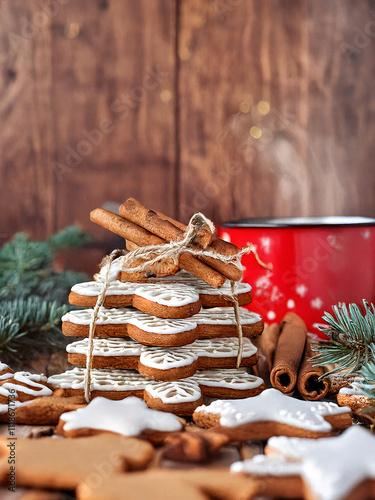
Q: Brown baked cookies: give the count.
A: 2